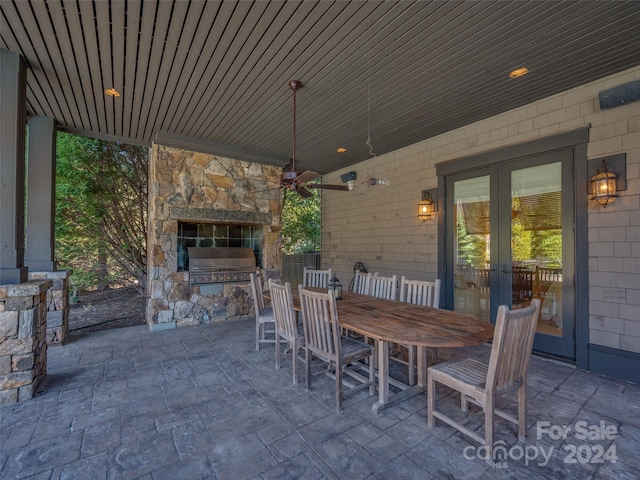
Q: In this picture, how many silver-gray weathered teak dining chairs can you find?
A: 8